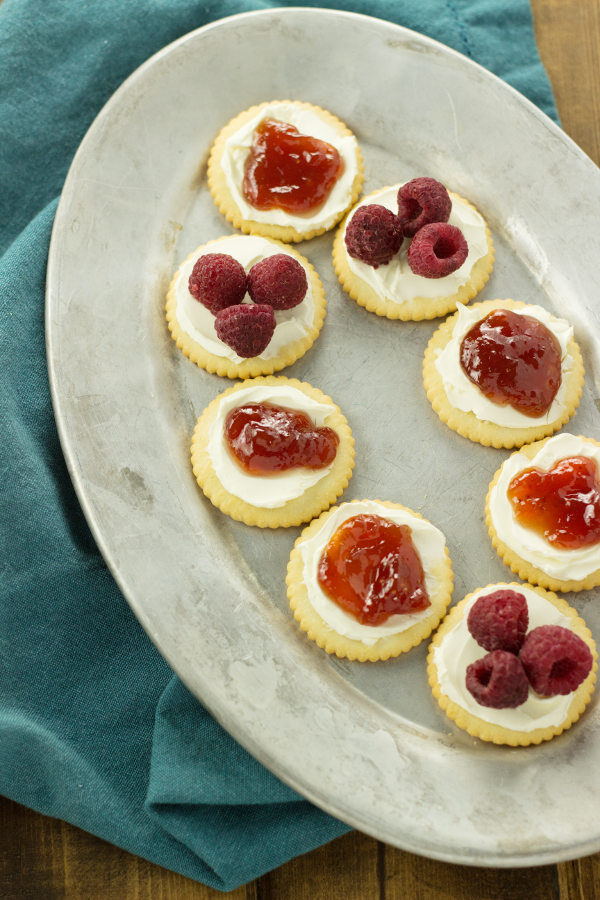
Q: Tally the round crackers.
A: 8